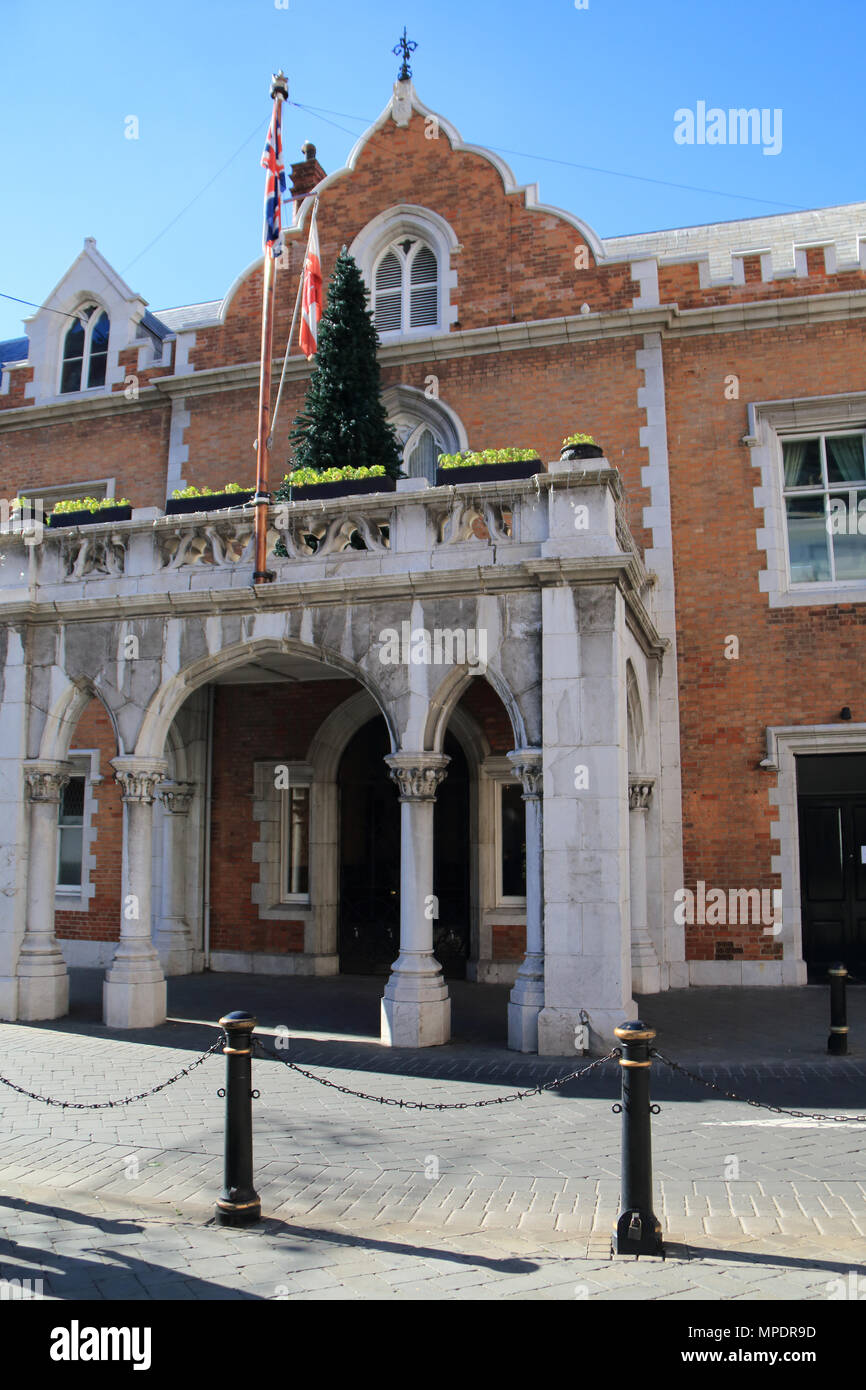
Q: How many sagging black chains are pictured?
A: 3